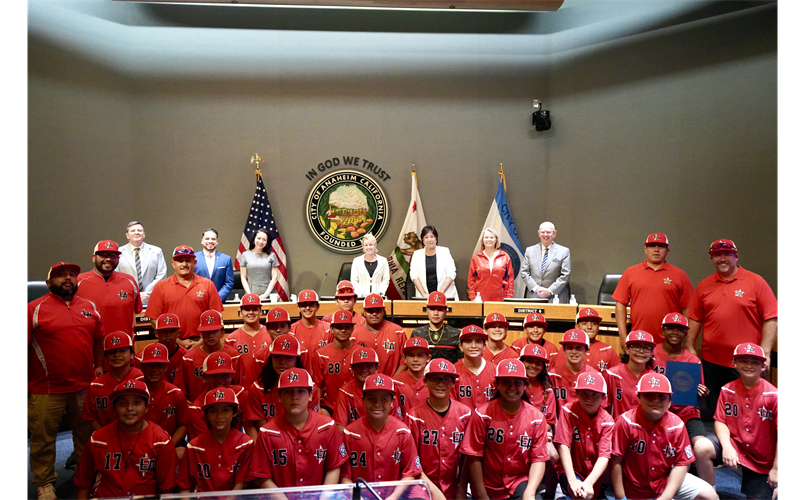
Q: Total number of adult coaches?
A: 5